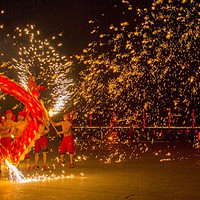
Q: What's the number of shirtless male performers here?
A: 4